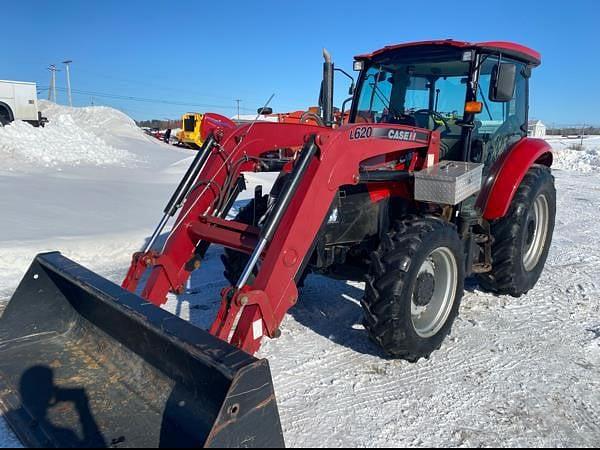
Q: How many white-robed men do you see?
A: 0